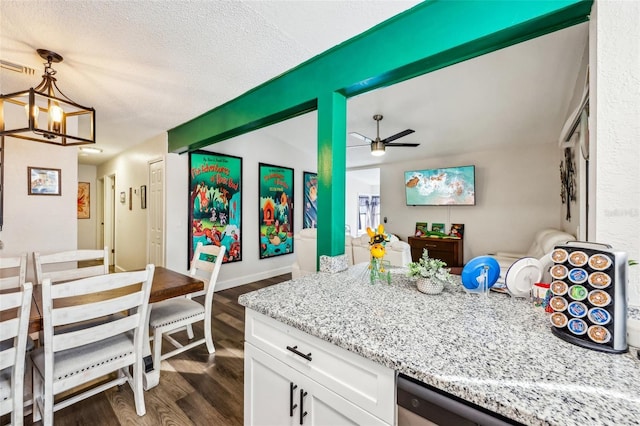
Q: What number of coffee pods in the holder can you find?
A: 15